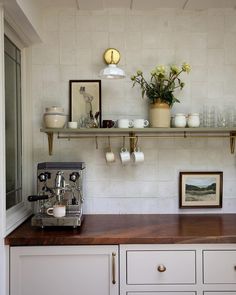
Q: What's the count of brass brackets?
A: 3